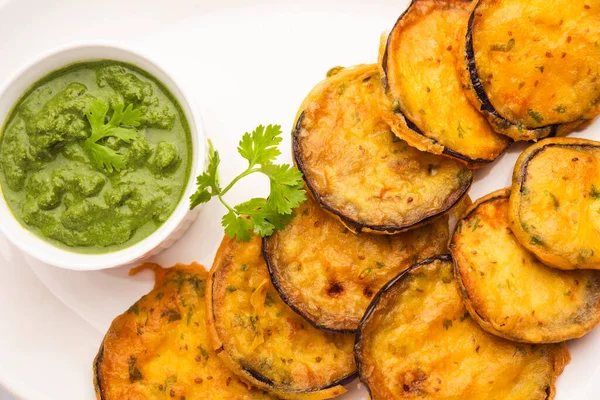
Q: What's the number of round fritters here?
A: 9